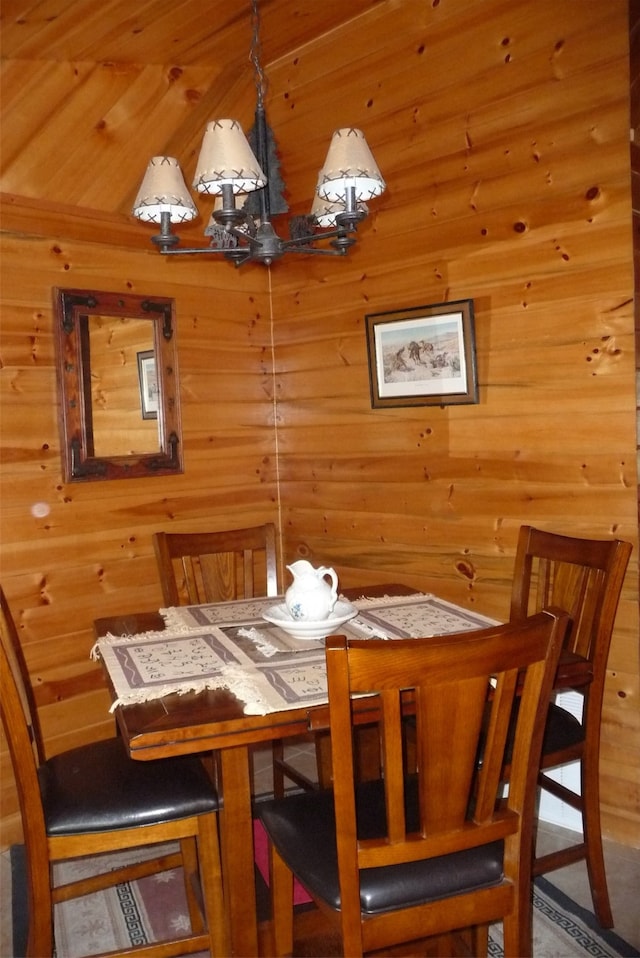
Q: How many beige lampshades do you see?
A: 5